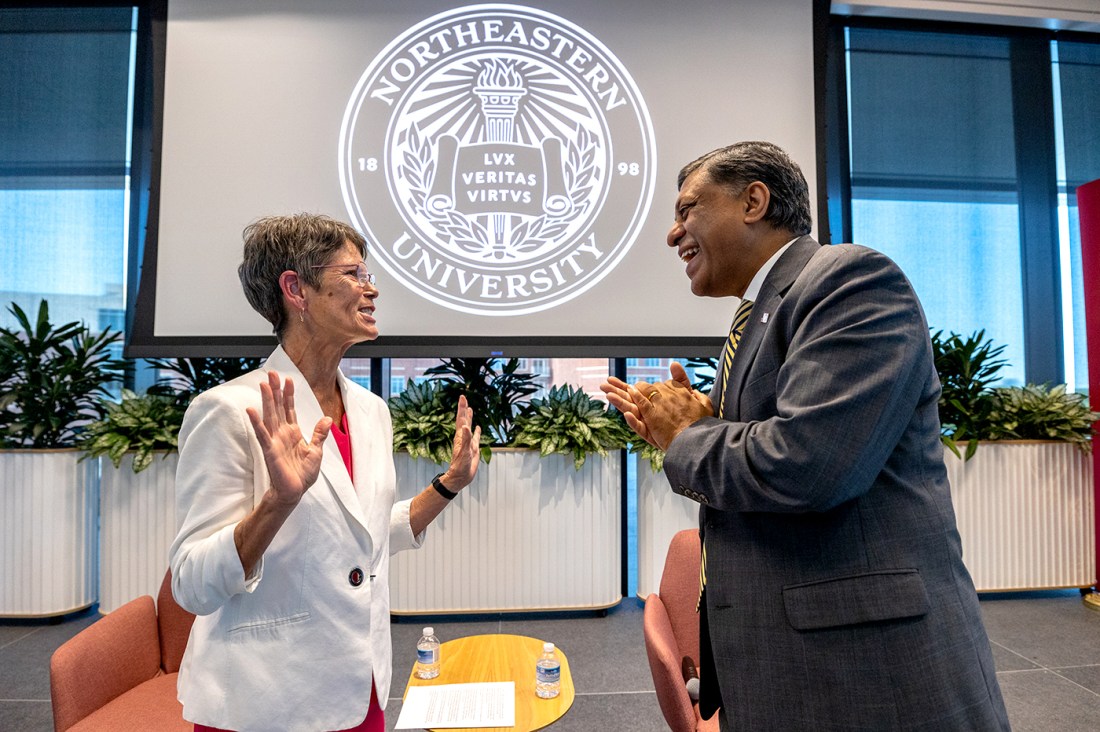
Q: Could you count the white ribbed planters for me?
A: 5